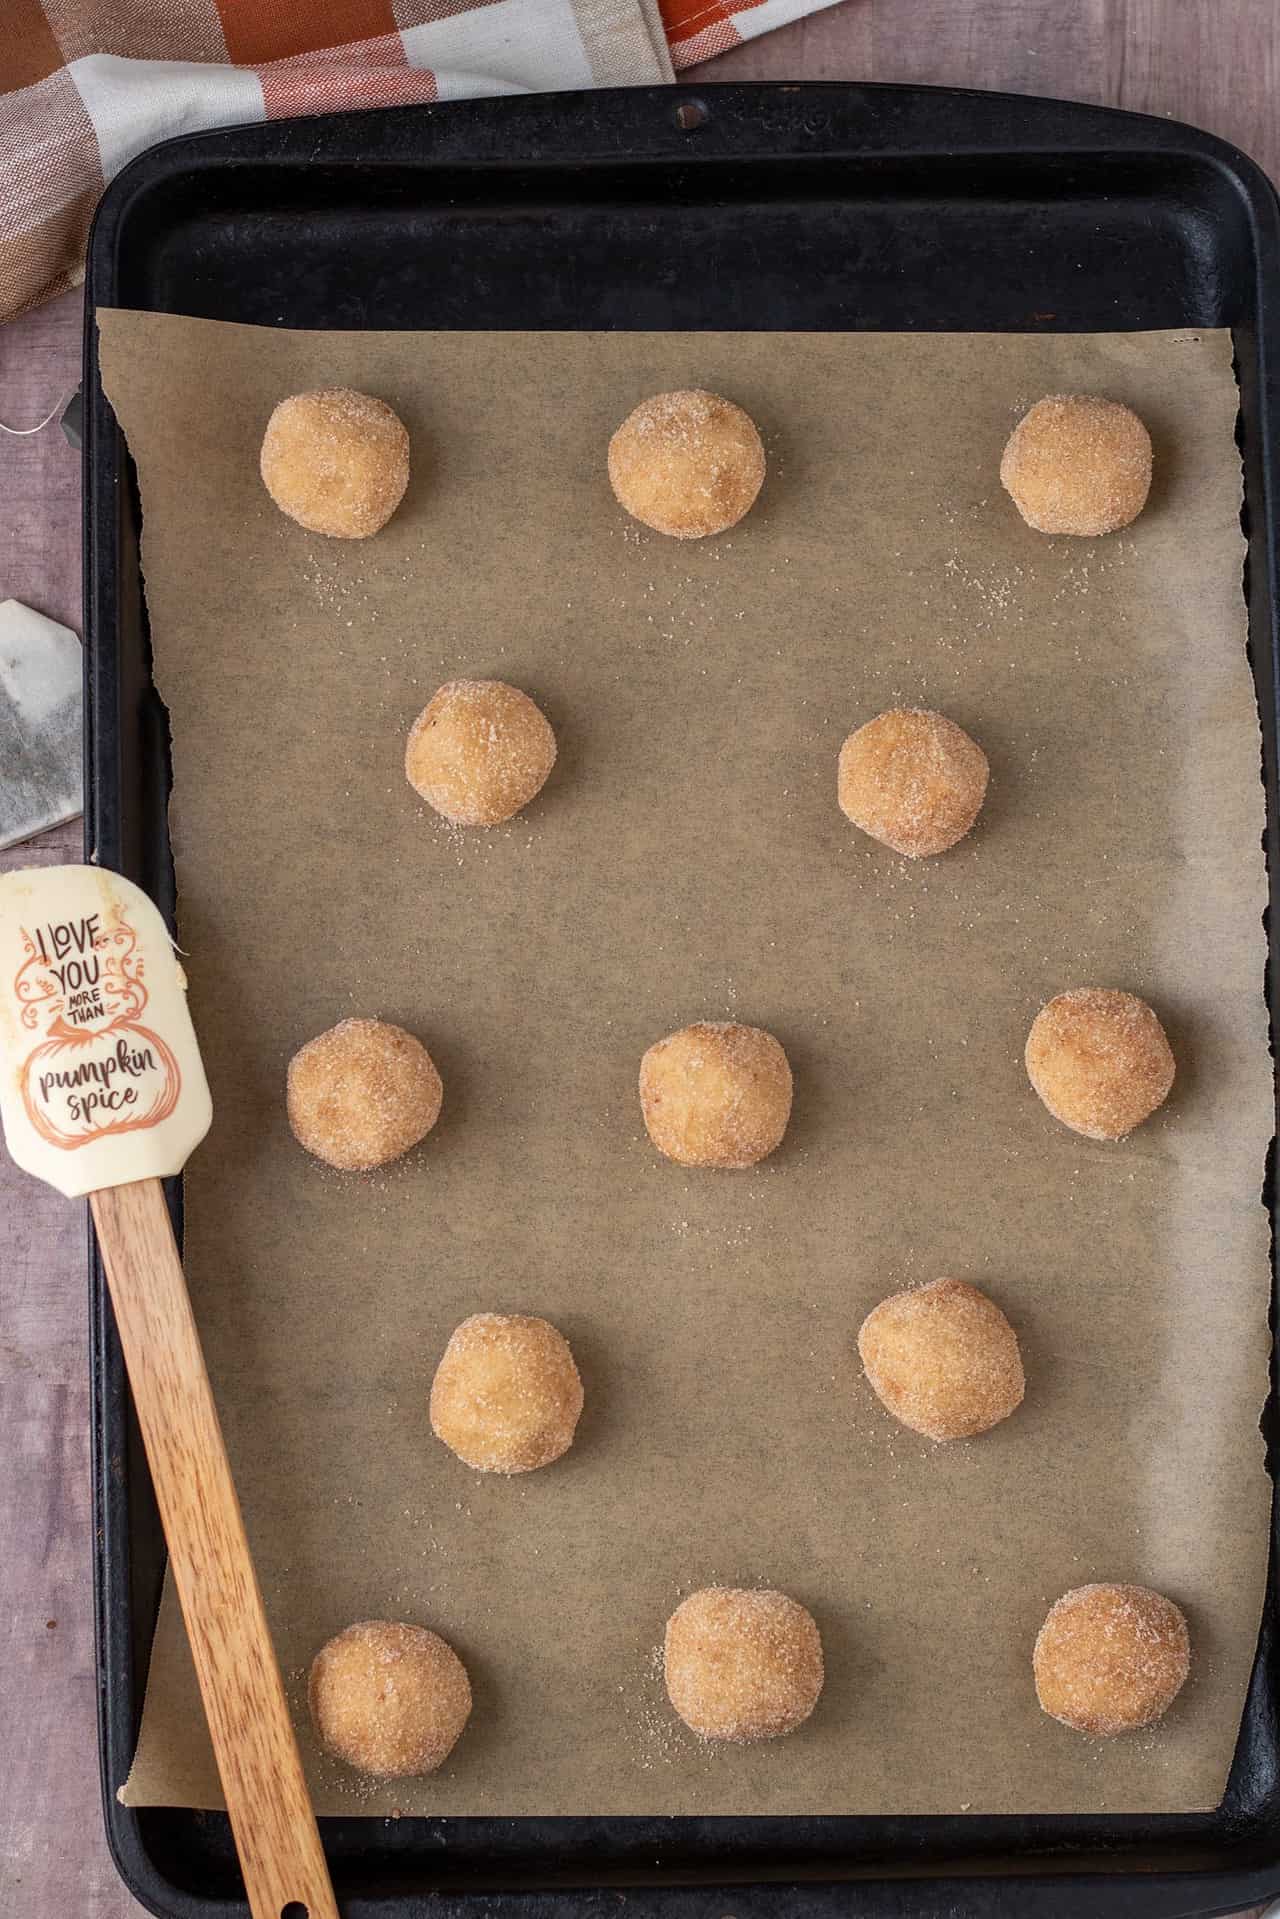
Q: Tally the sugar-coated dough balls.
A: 13